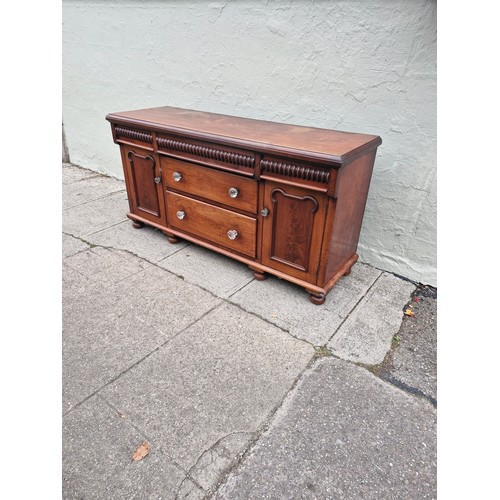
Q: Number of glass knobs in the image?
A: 6